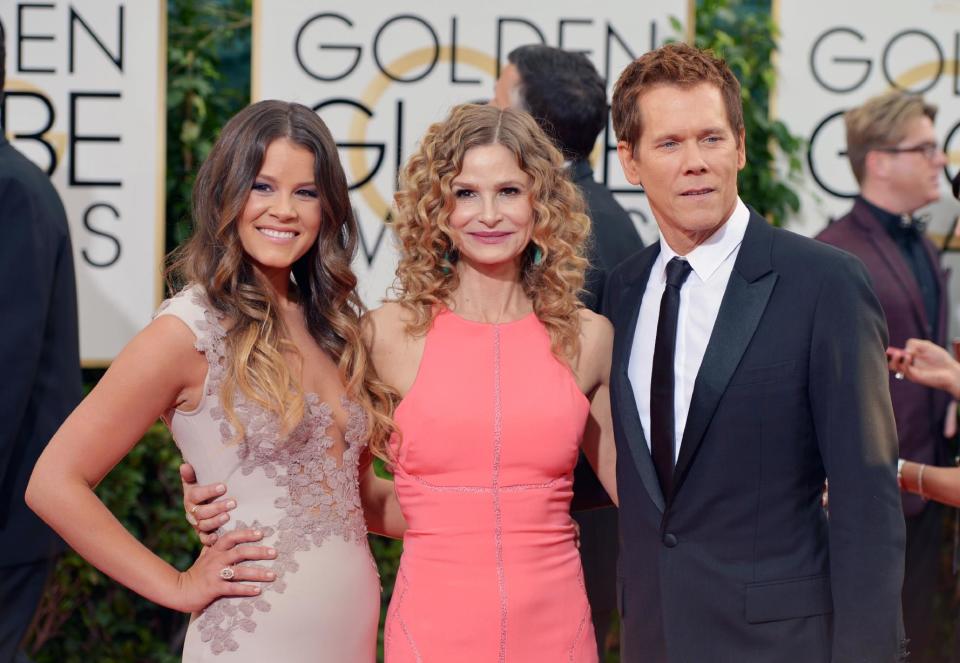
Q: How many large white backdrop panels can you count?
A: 3